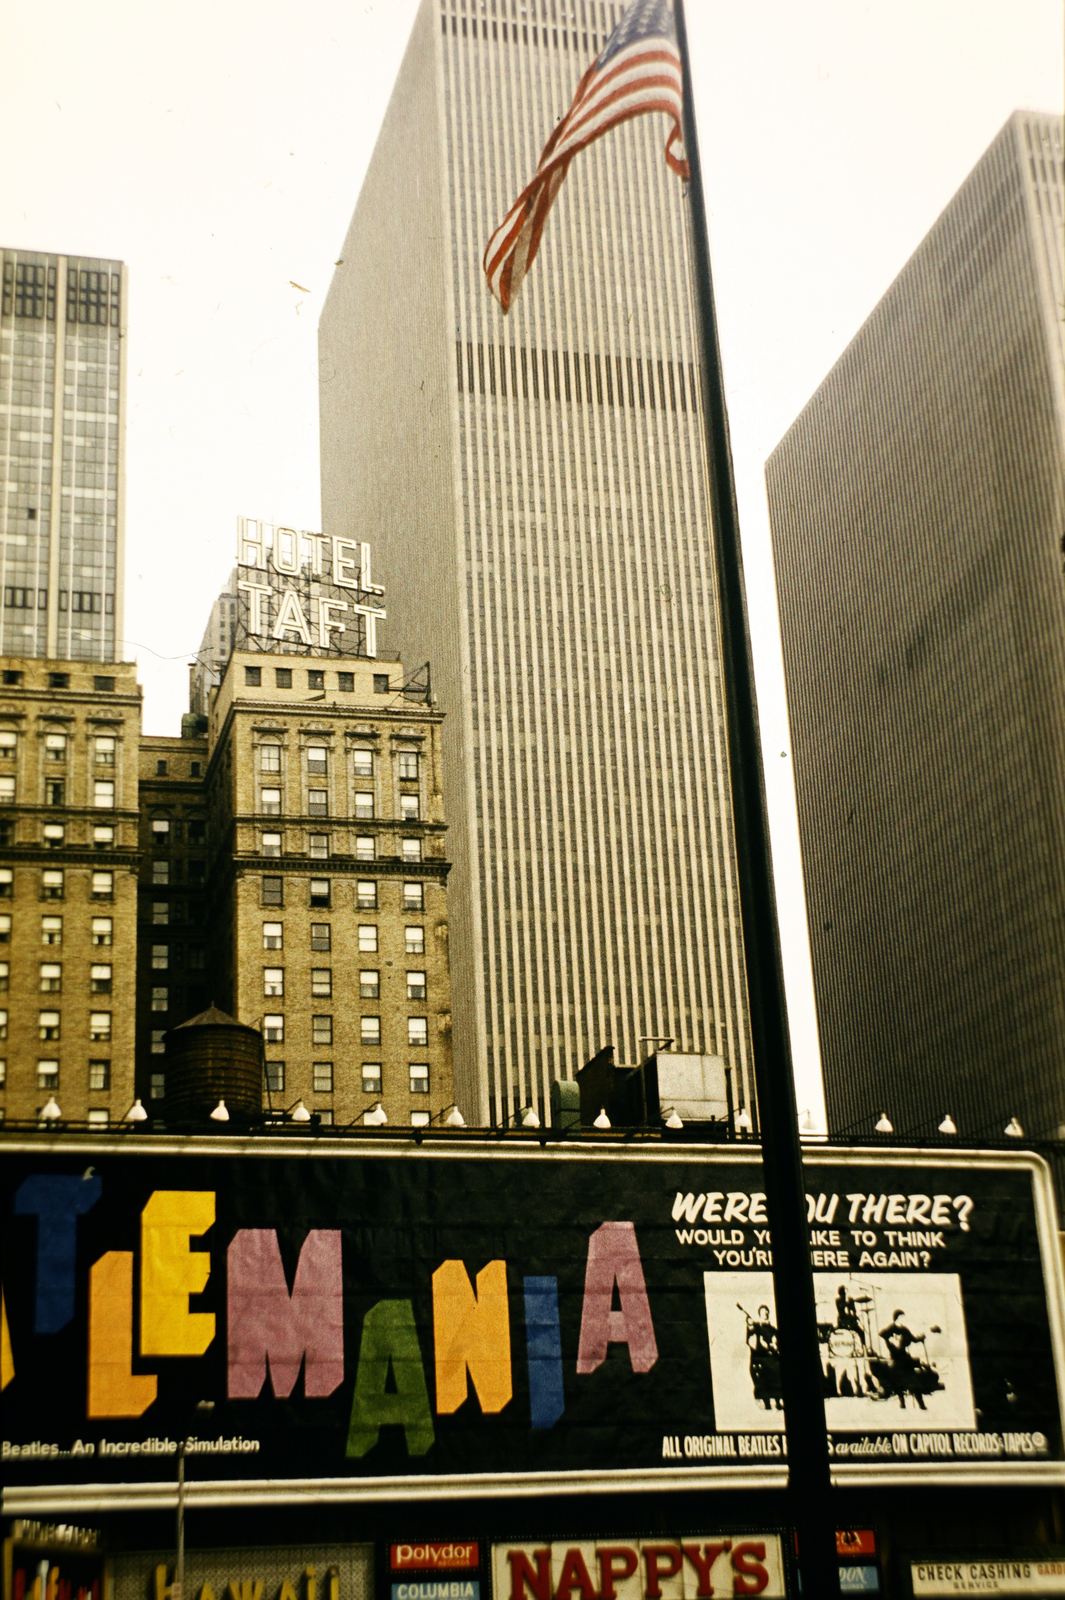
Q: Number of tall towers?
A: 3